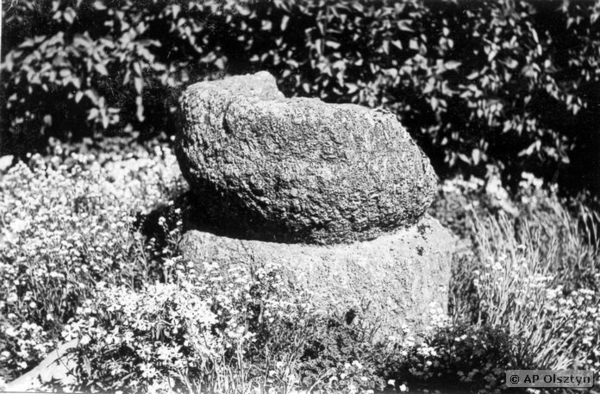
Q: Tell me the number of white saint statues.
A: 0